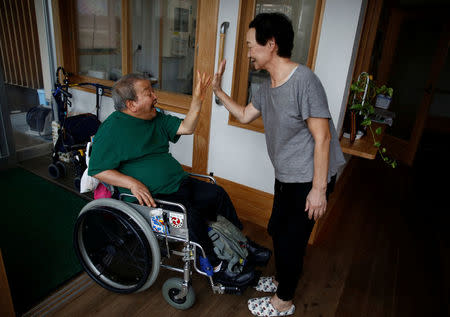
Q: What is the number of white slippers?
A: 2